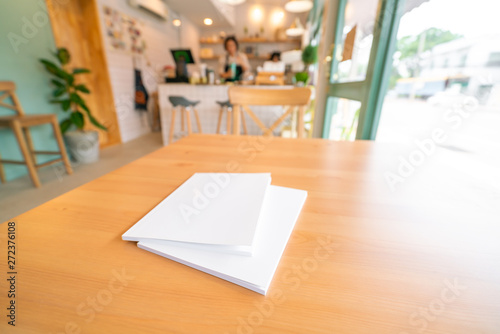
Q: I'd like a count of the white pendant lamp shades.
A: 3